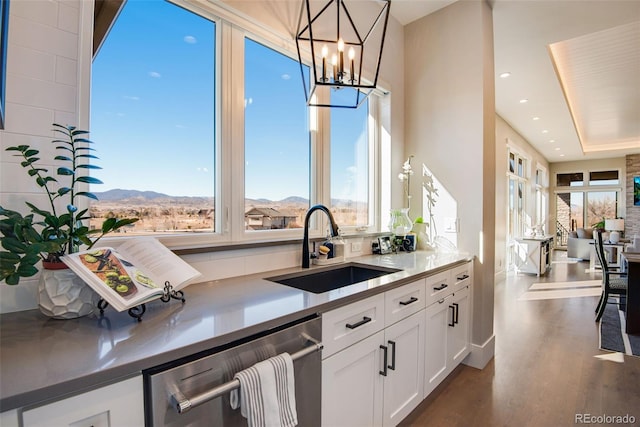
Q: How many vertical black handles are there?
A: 4